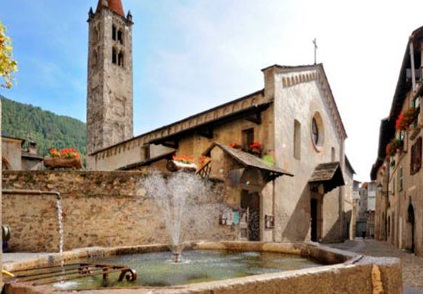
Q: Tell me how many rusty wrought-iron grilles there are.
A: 1